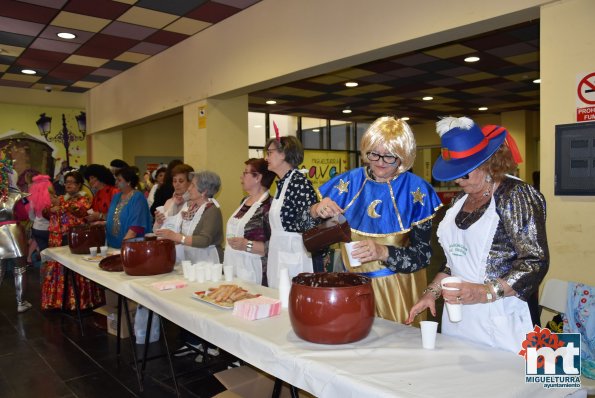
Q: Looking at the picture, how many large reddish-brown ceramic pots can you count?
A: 3